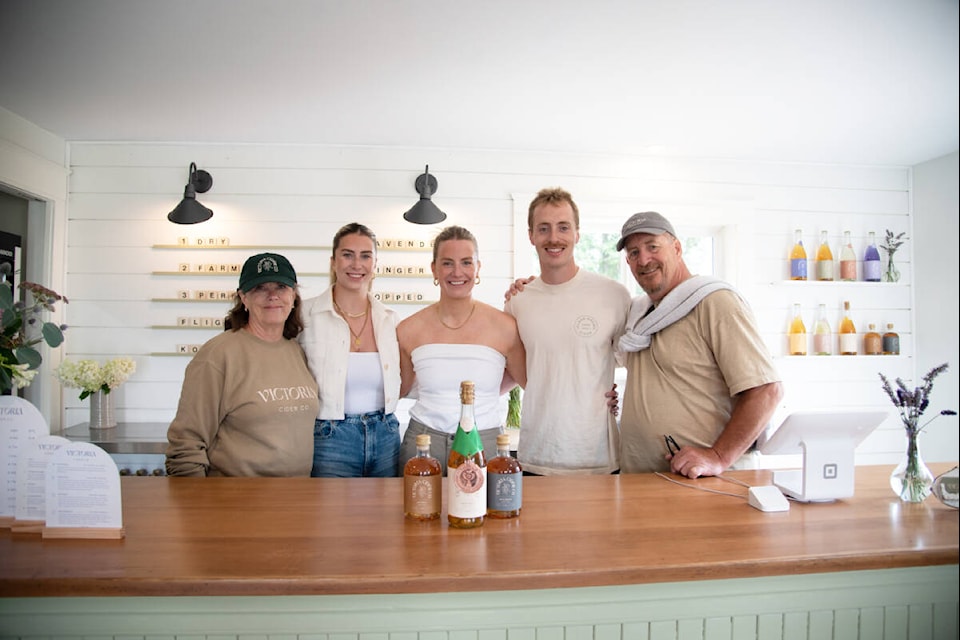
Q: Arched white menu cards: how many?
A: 3